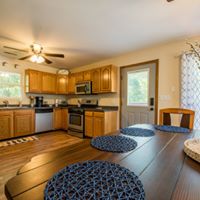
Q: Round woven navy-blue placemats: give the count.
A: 4